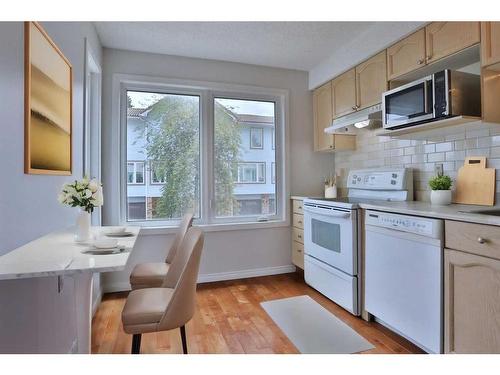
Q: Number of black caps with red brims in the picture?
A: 0